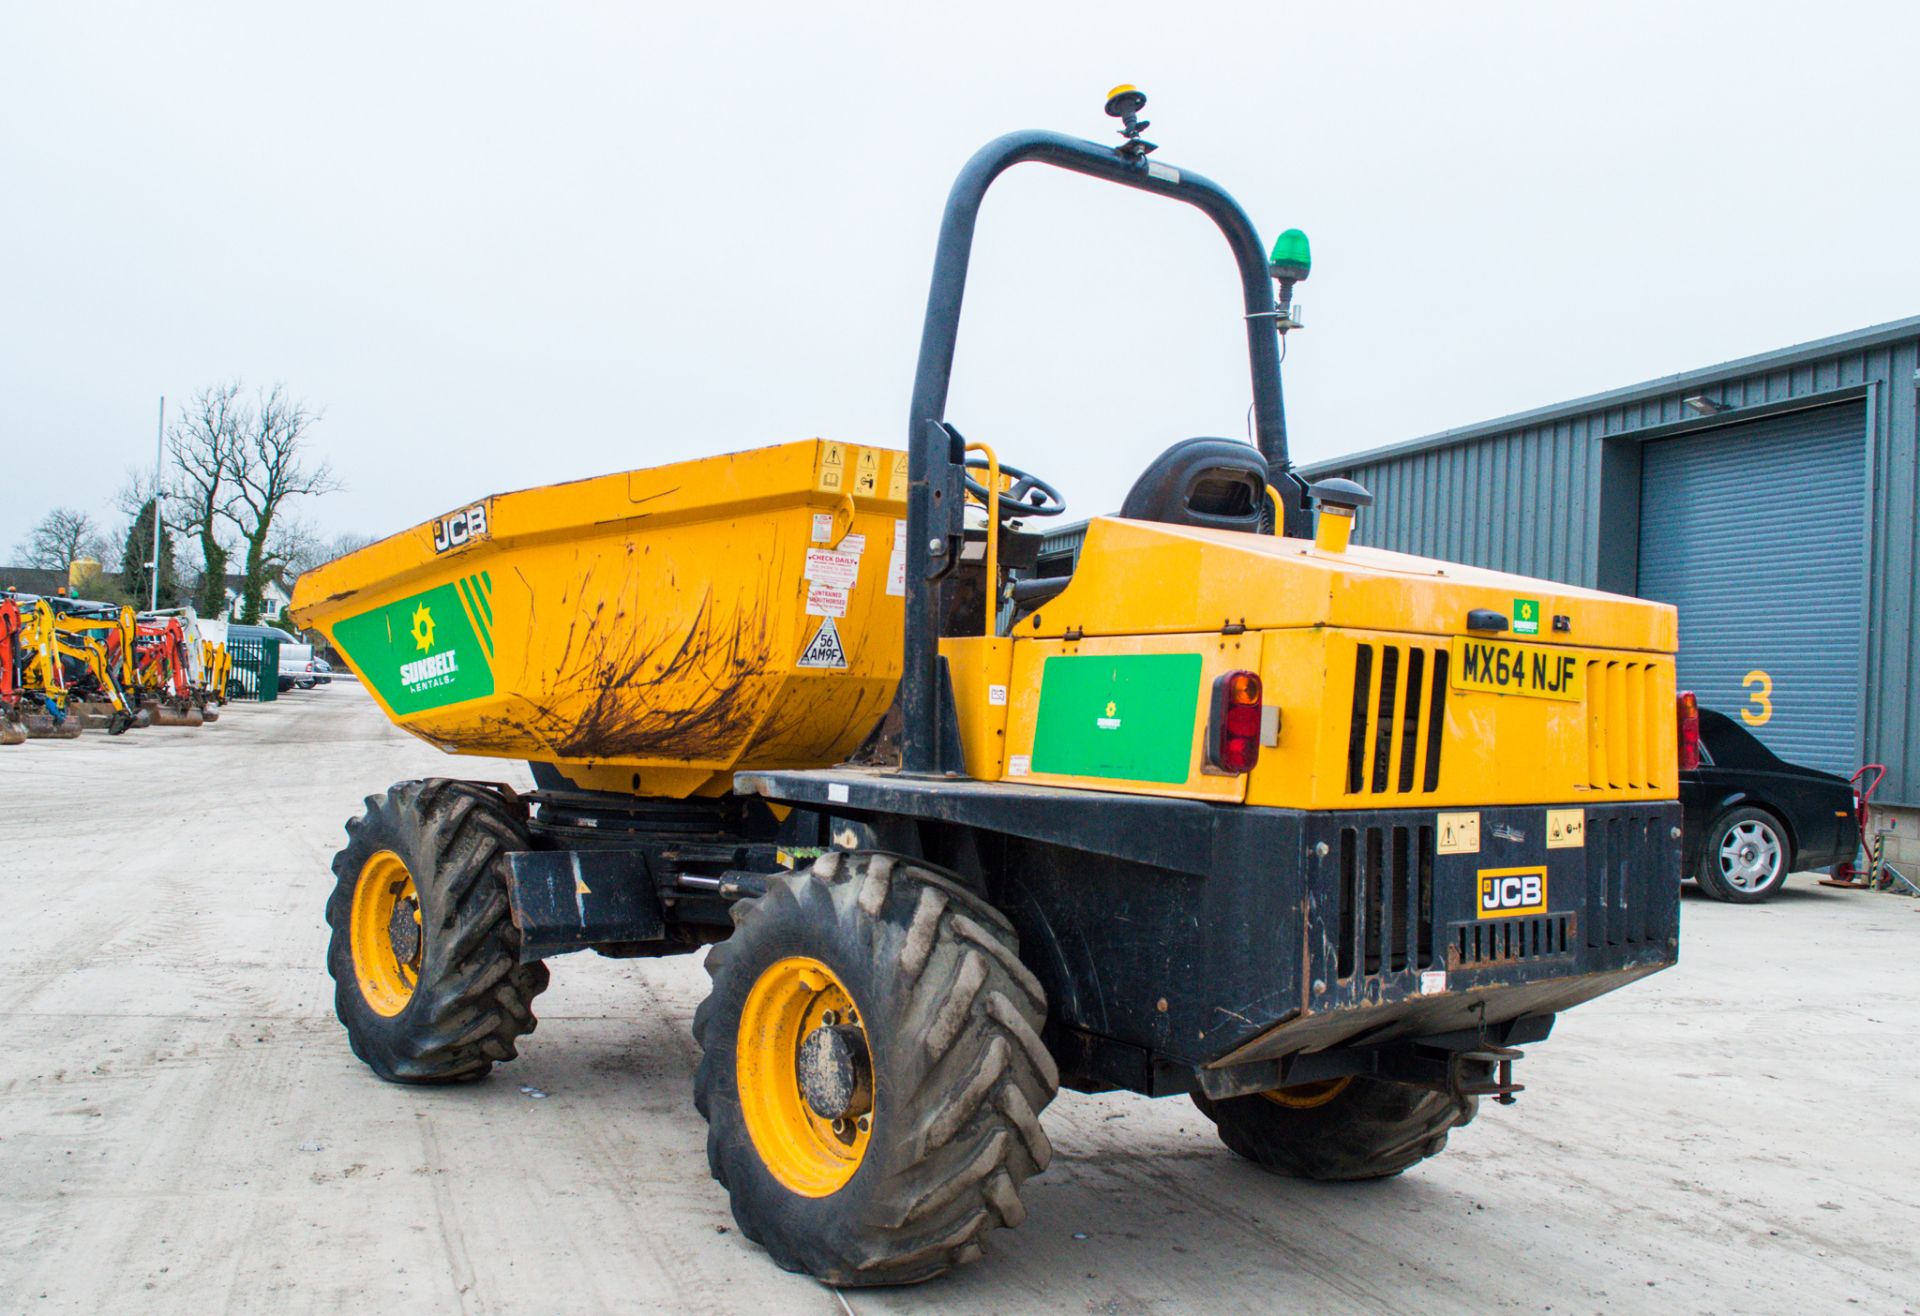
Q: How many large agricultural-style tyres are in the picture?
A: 3